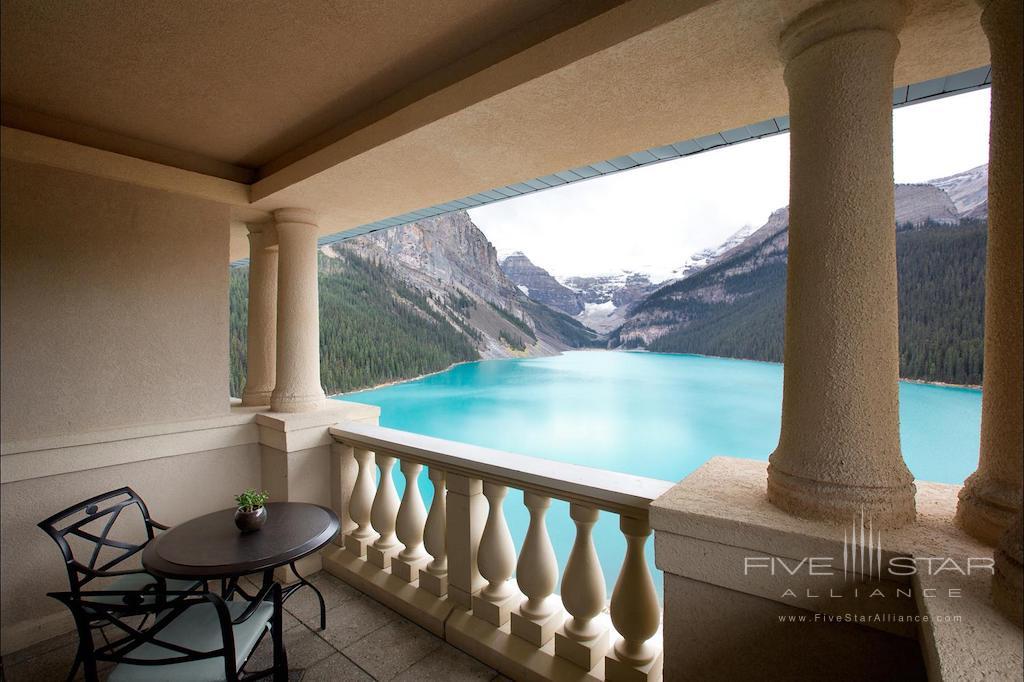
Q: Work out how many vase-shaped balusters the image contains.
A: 8